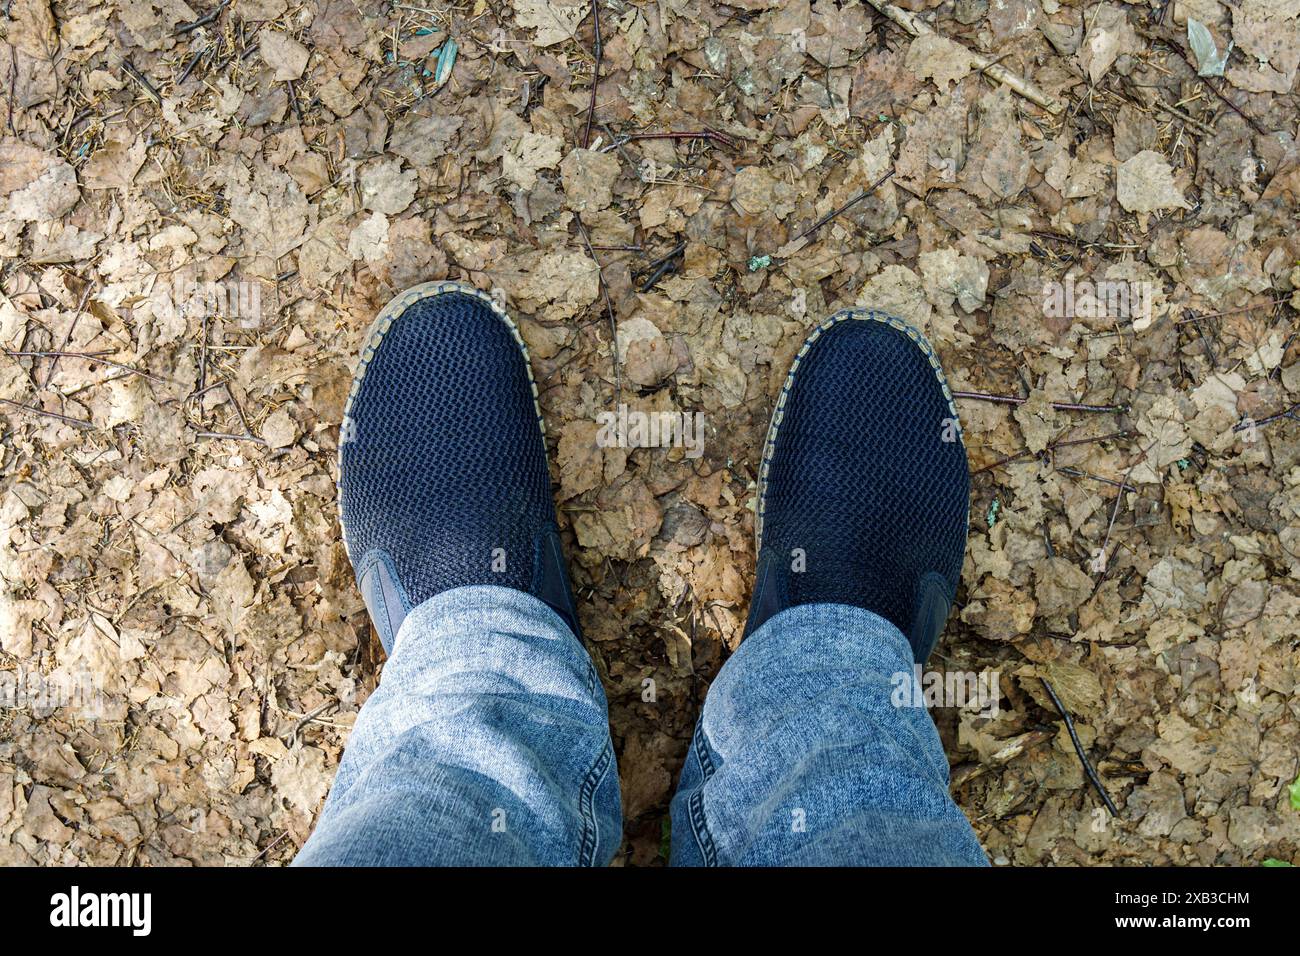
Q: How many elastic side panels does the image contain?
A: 4